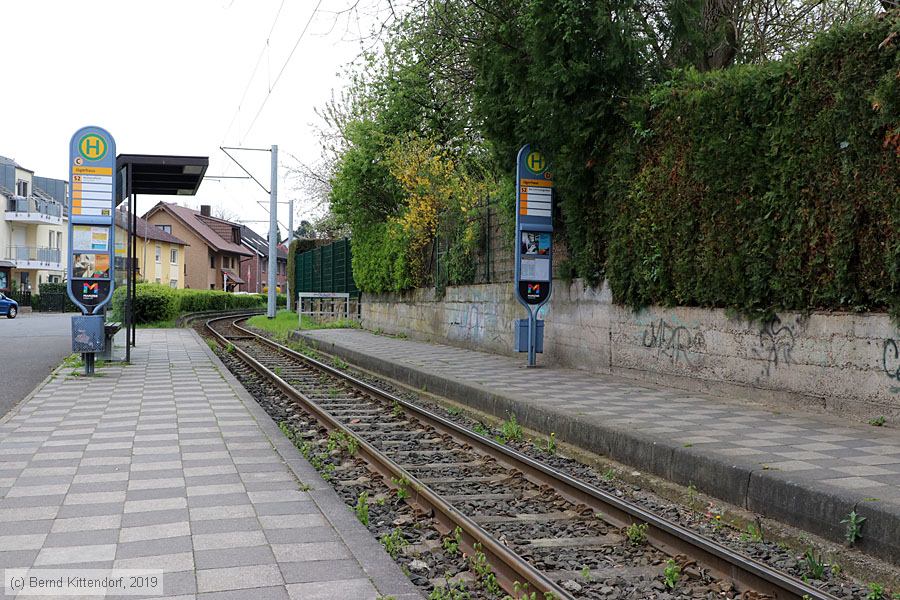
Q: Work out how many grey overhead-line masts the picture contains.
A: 2